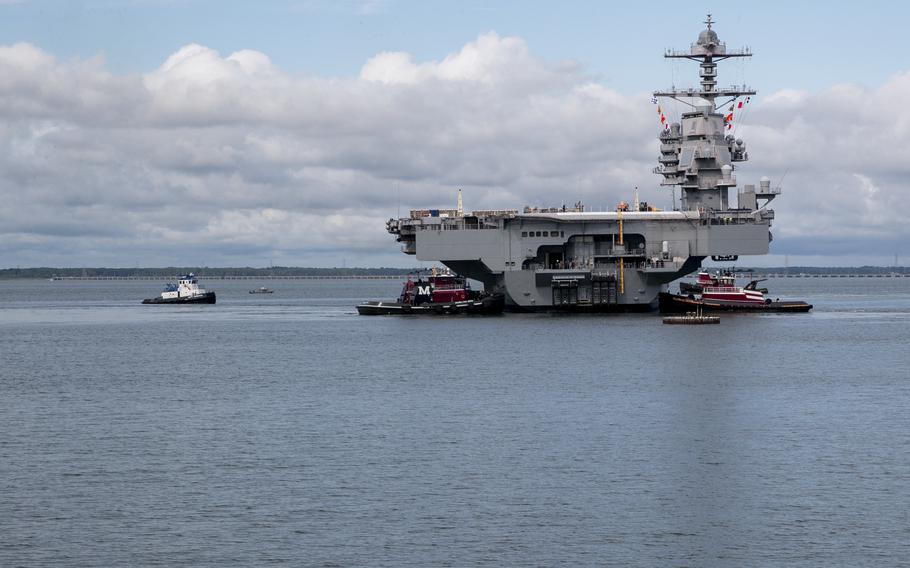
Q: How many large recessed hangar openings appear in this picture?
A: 1